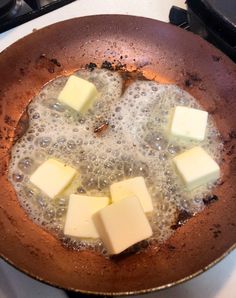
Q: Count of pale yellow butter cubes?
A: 7